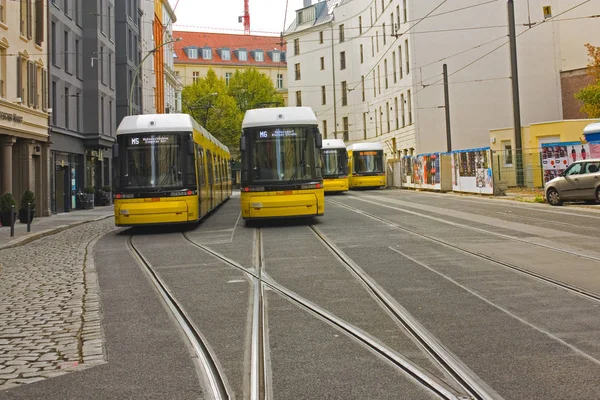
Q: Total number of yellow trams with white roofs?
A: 4